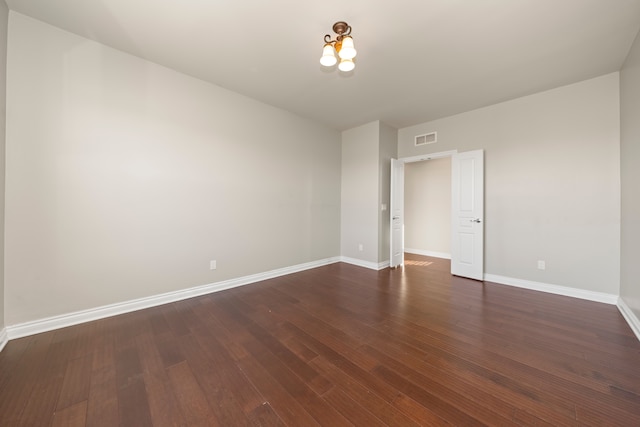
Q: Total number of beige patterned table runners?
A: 0